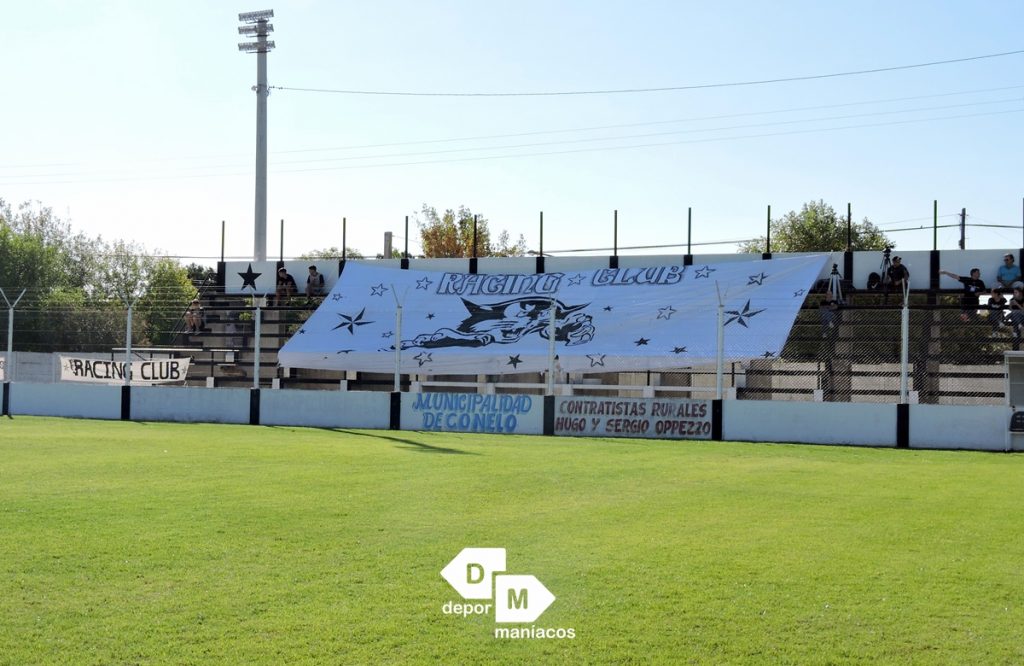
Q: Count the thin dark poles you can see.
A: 12